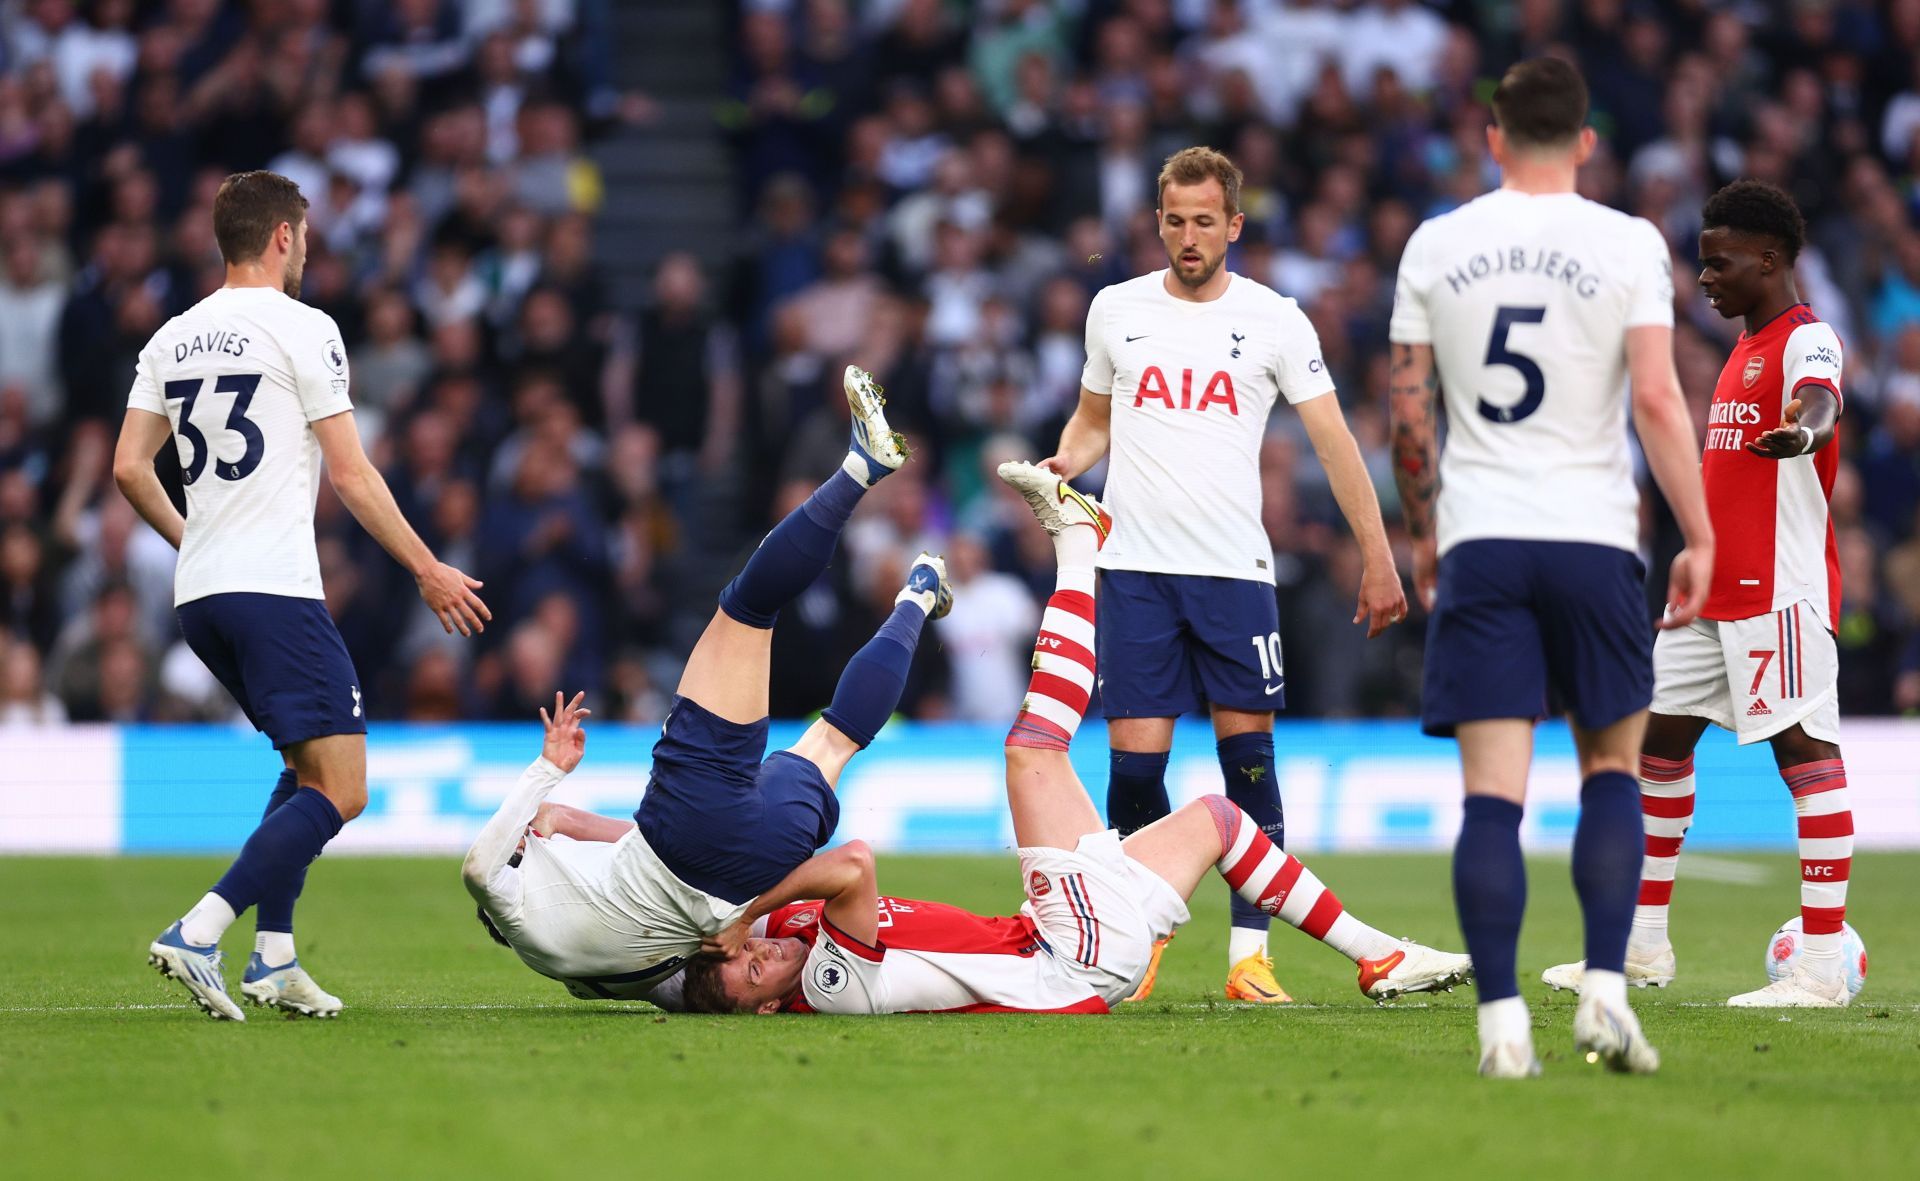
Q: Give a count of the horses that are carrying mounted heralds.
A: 0